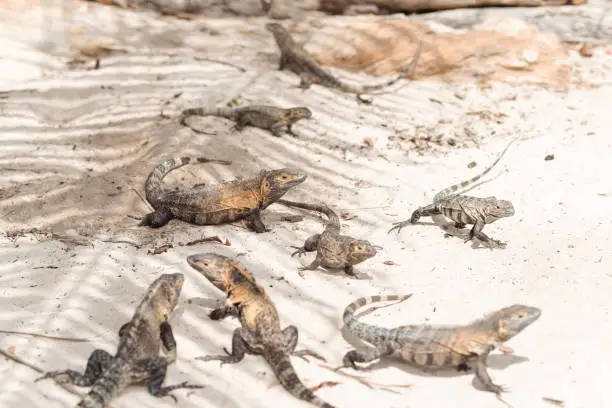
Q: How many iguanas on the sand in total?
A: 8